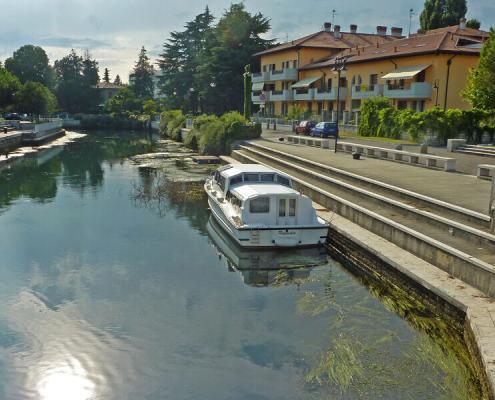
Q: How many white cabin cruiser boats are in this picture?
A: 1